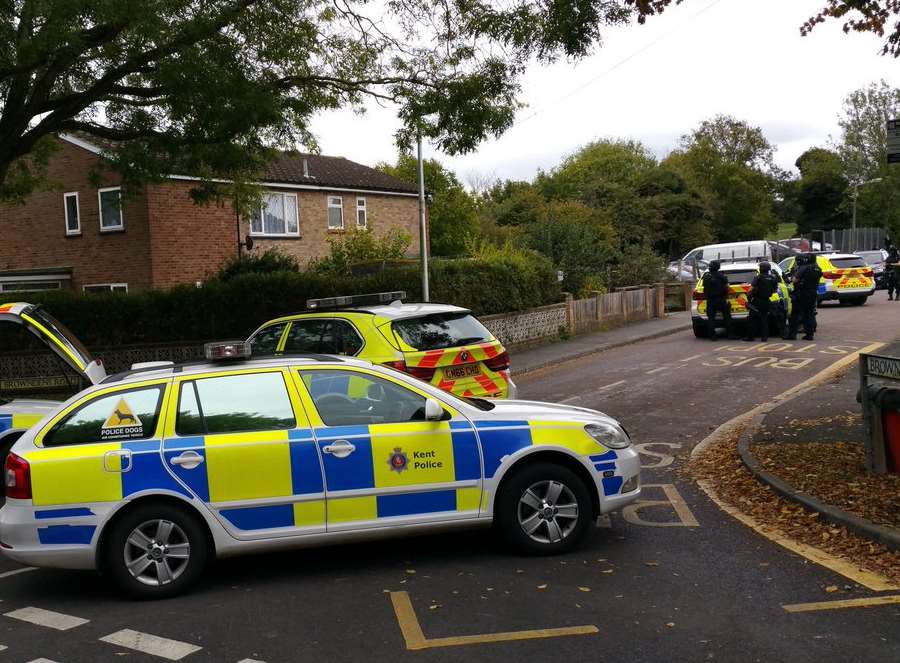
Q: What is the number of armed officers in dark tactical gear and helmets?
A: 5